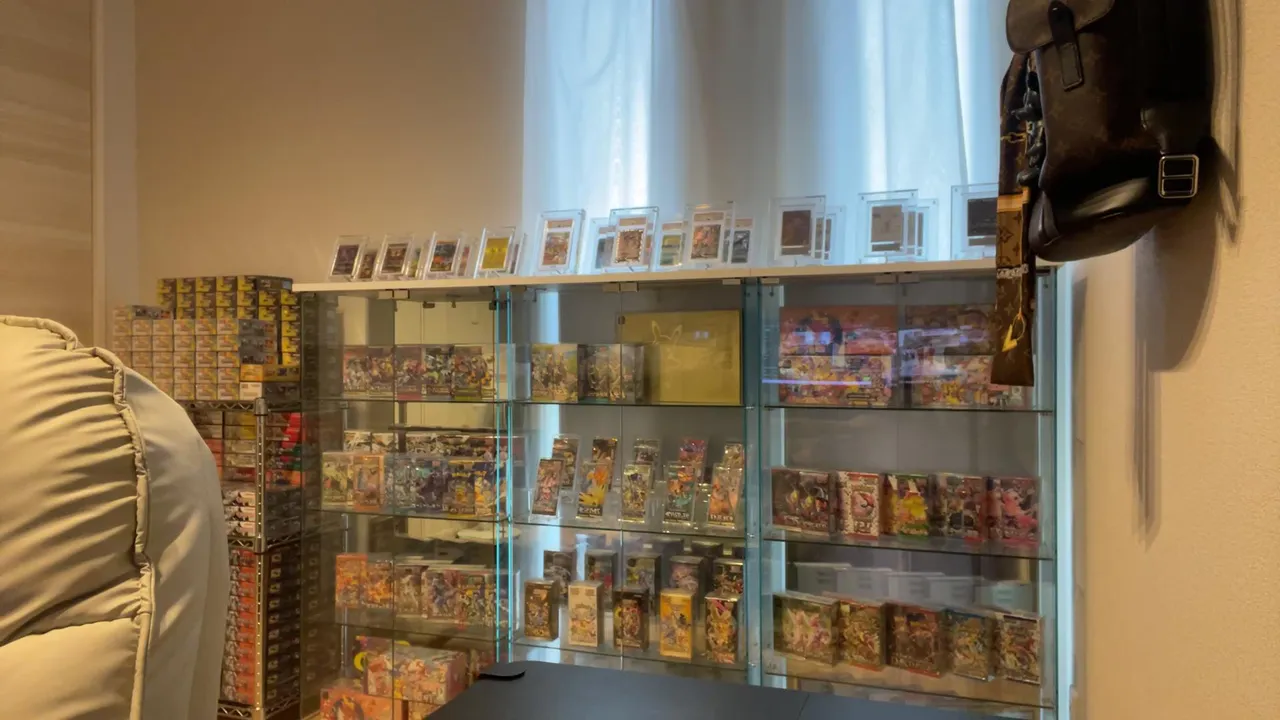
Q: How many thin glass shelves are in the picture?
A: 9